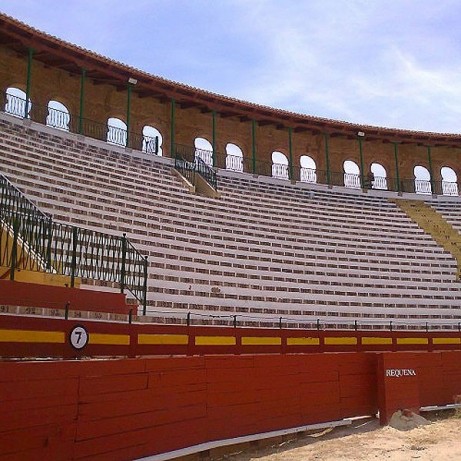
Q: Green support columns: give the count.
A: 11